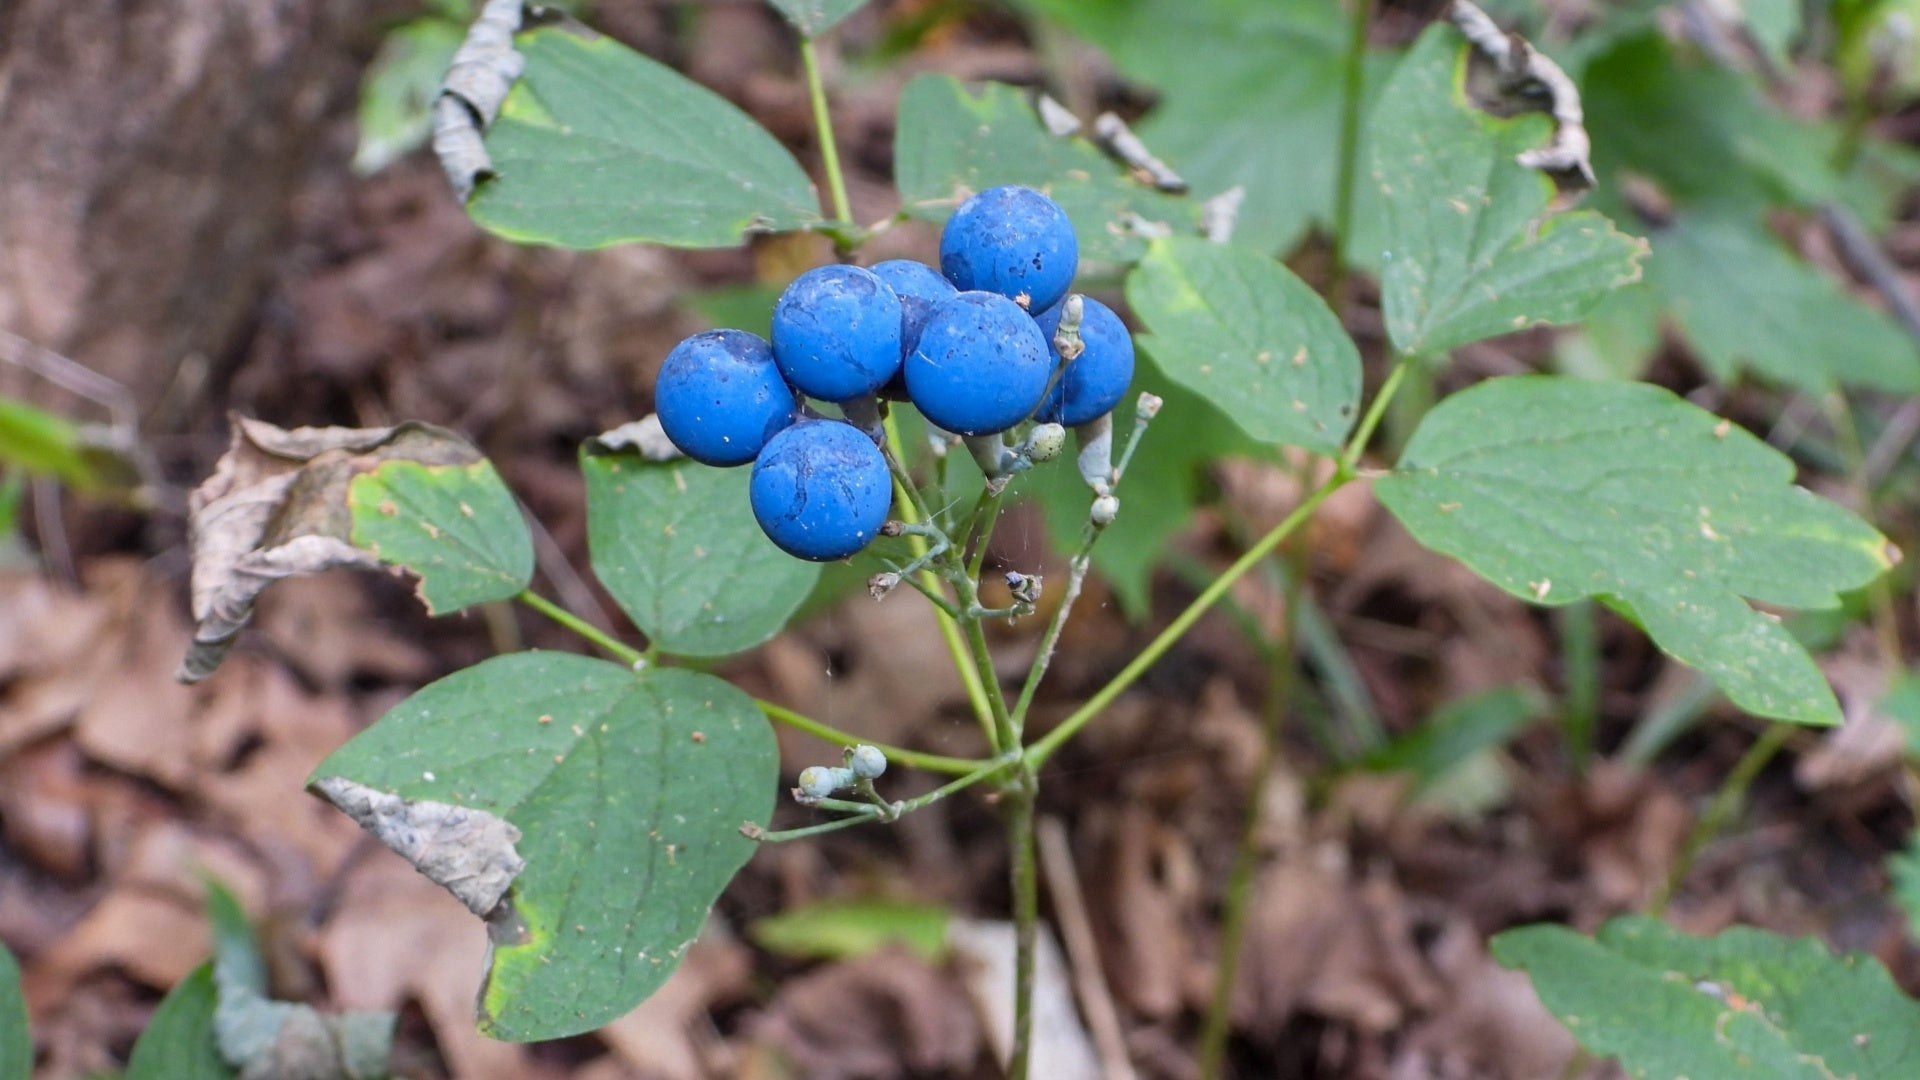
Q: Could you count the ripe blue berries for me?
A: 7